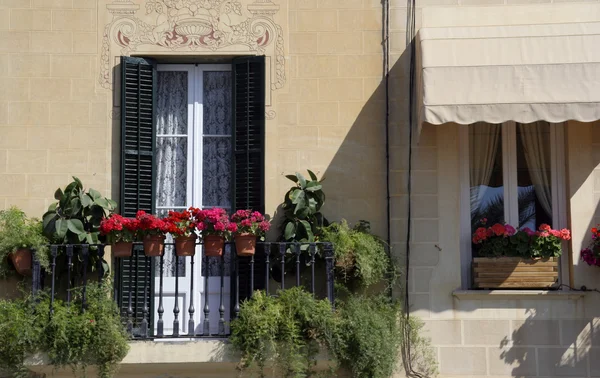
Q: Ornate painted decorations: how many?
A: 1